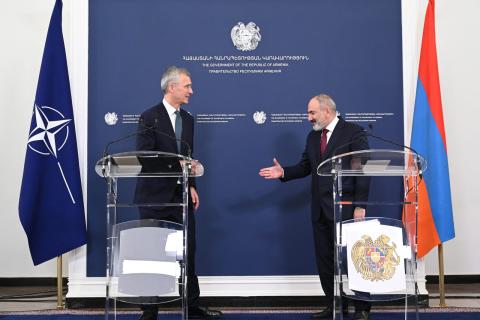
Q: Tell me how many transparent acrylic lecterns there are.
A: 2